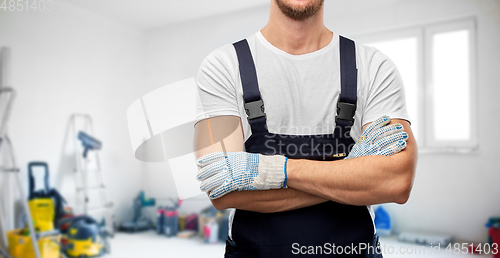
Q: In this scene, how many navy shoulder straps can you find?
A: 2